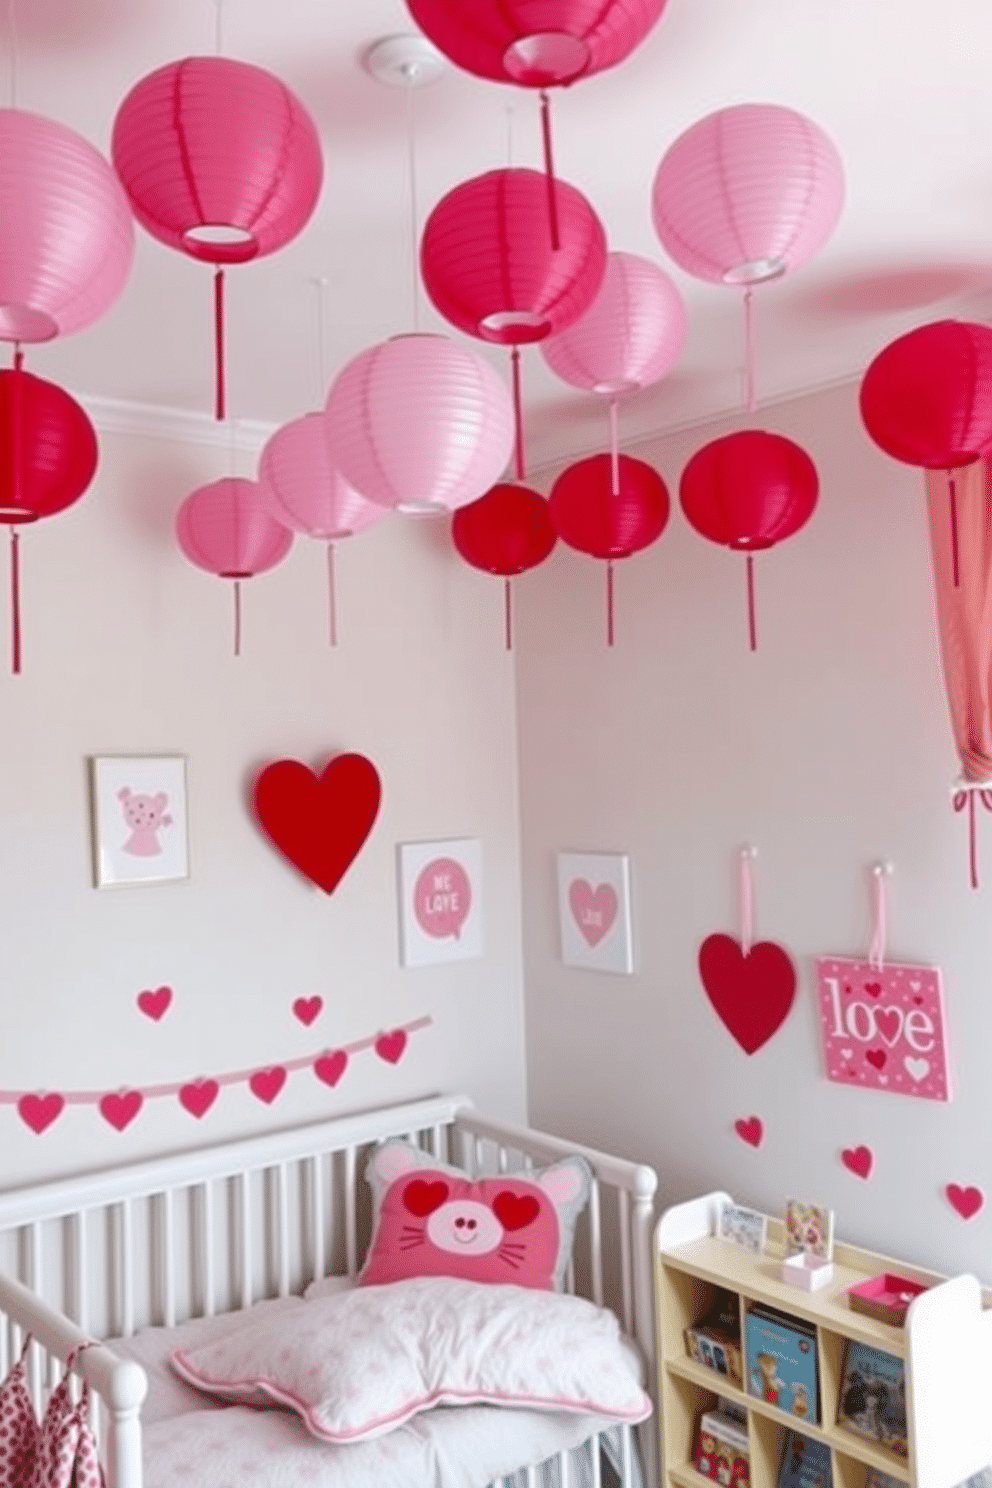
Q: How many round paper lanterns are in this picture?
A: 14